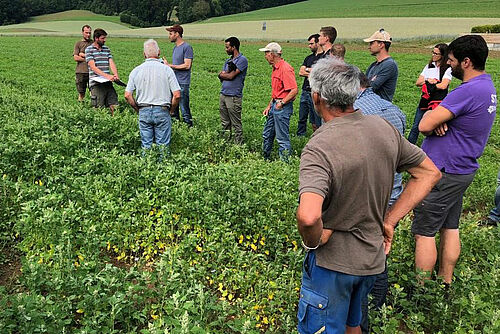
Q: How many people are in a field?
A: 14